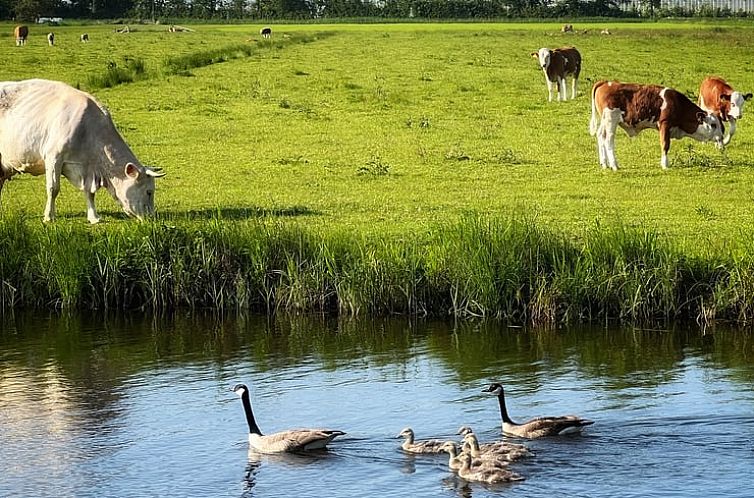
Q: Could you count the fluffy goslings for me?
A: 5